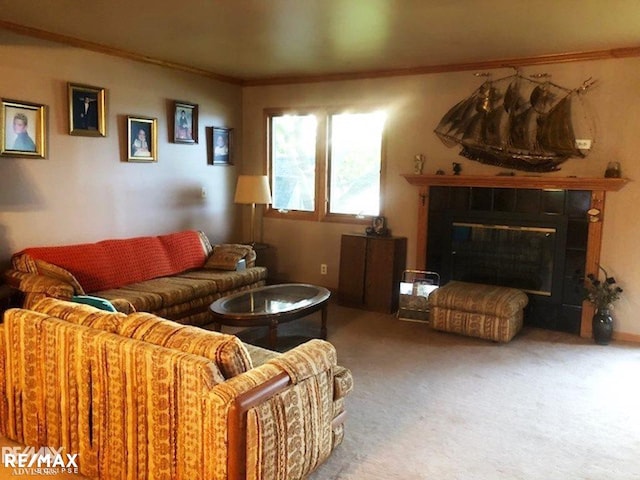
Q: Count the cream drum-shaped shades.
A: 1